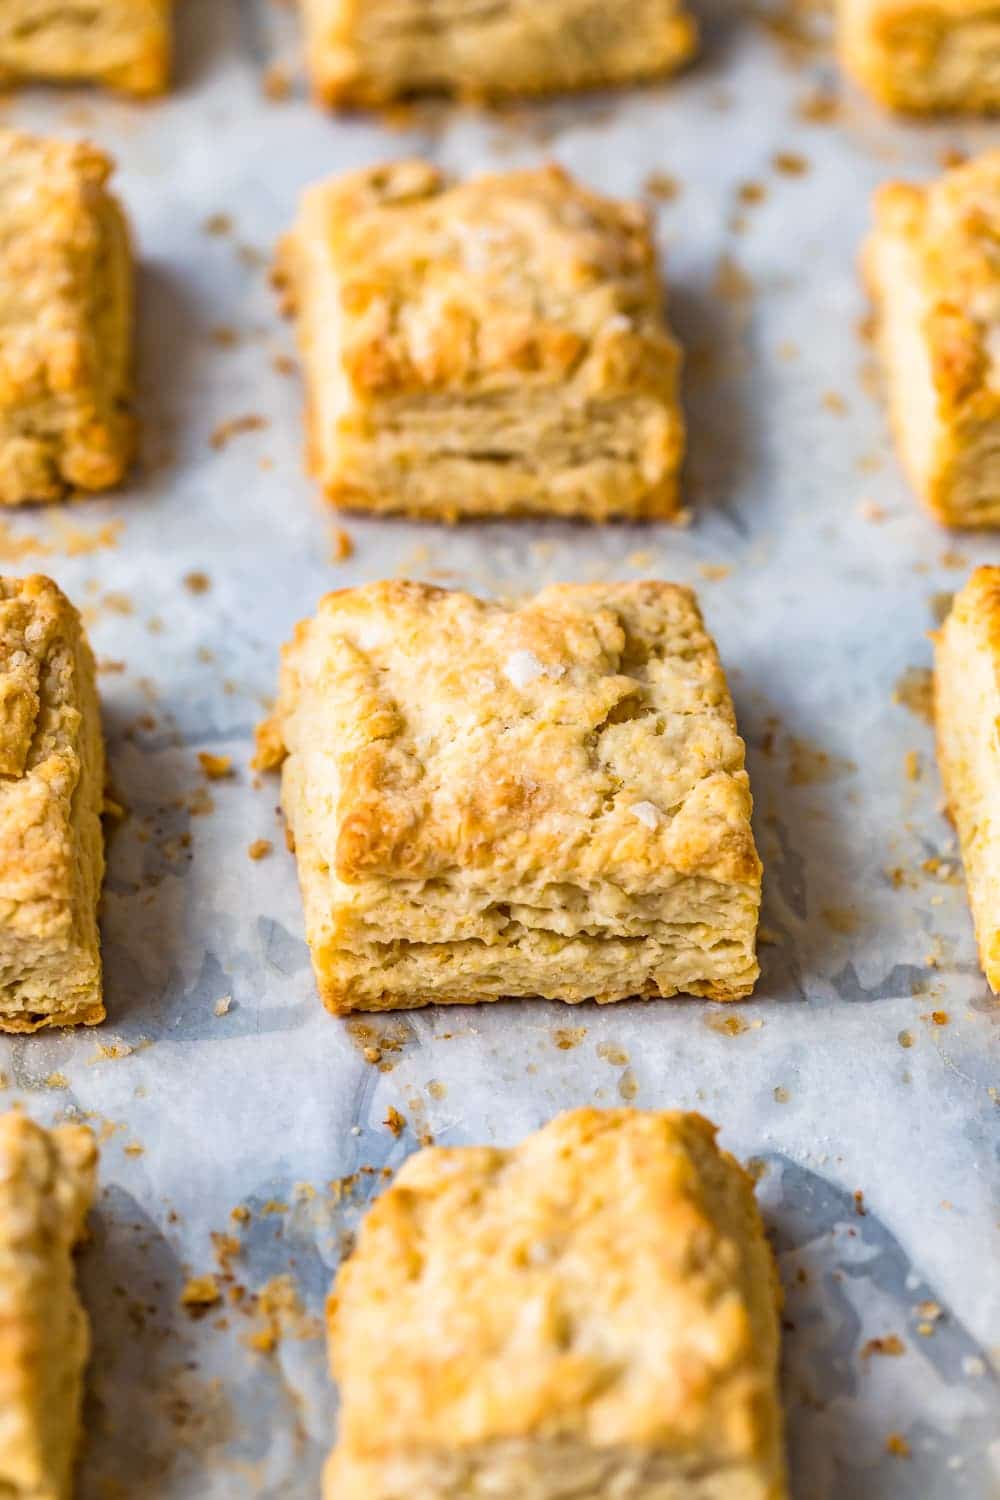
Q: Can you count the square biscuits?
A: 11